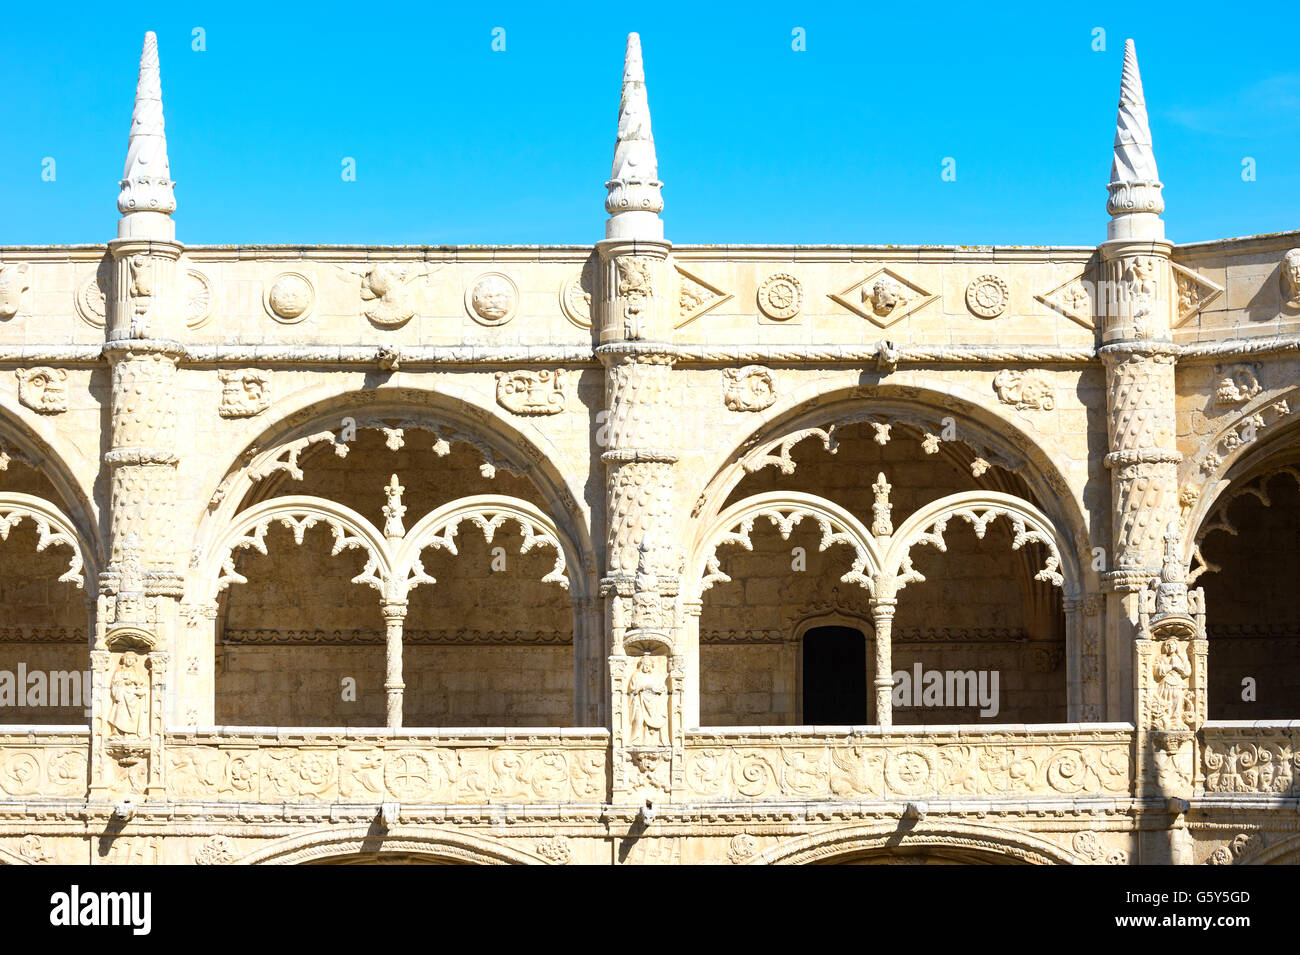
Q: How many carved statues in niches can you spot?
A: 3